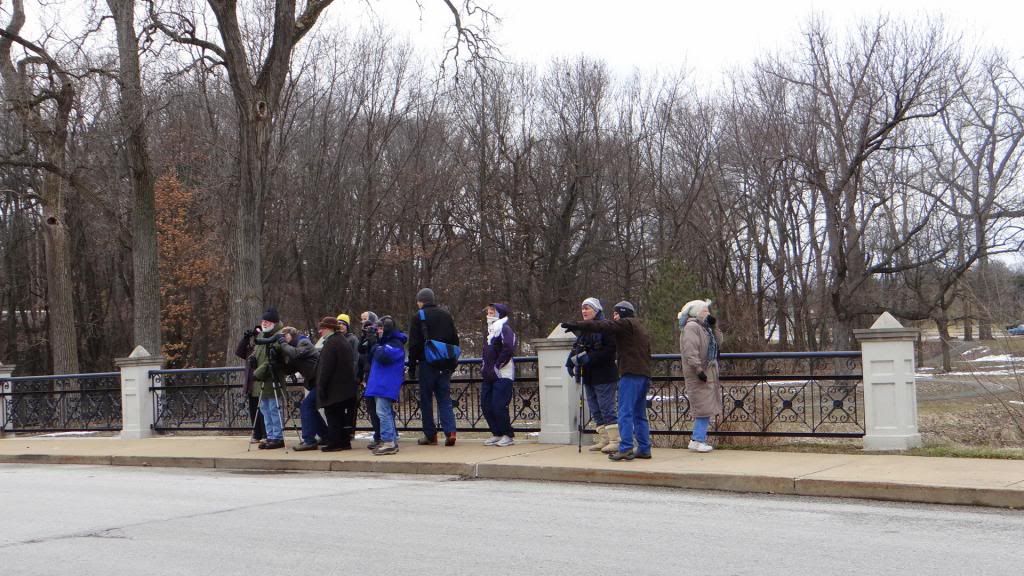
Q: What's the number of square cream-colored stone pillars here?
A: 4